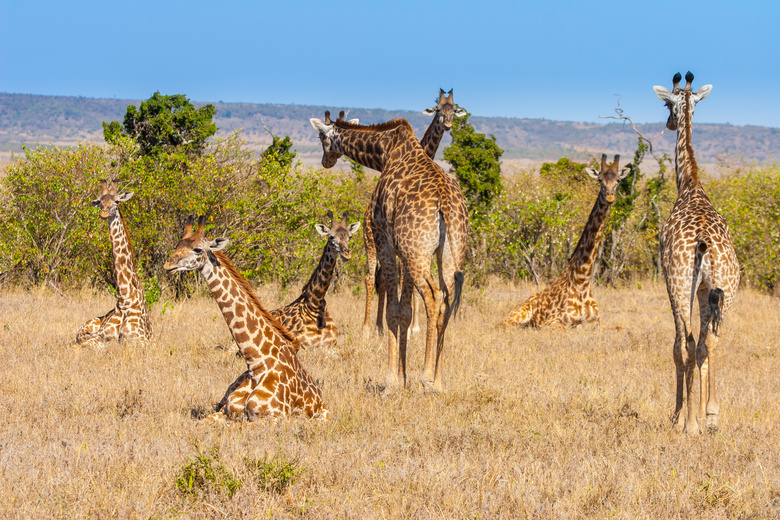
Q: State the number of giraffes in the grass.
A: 7